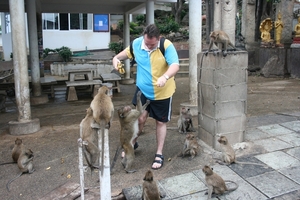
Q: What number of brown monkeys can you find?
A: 11